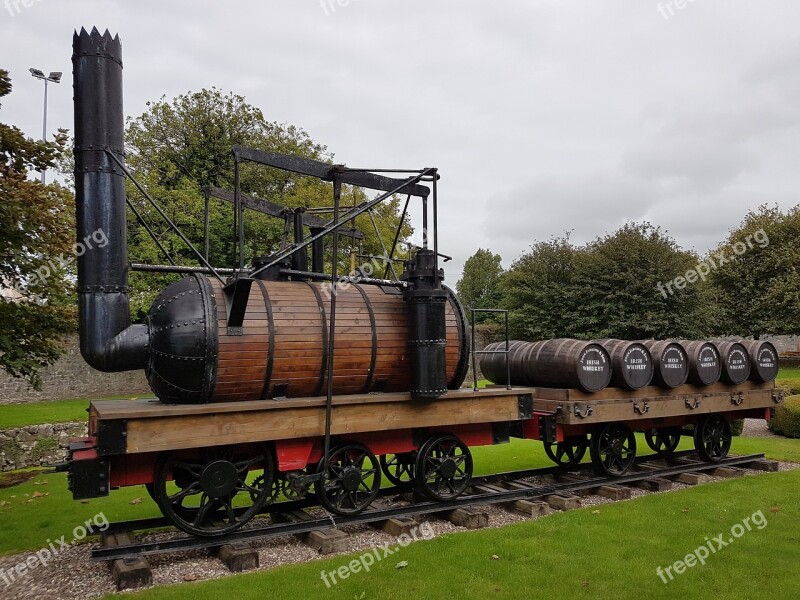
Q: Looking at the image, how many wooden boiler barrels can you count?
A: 1